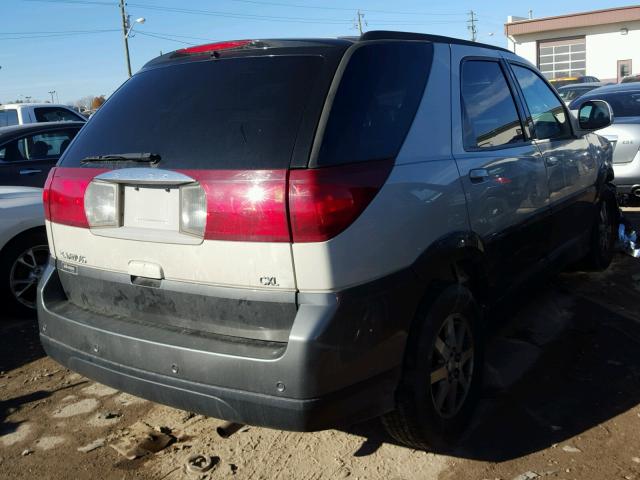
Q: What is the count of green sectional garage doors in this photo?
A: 0